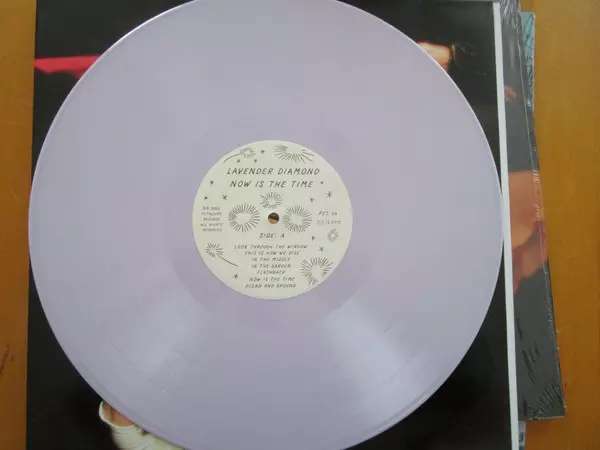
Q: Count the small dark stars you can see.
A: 12